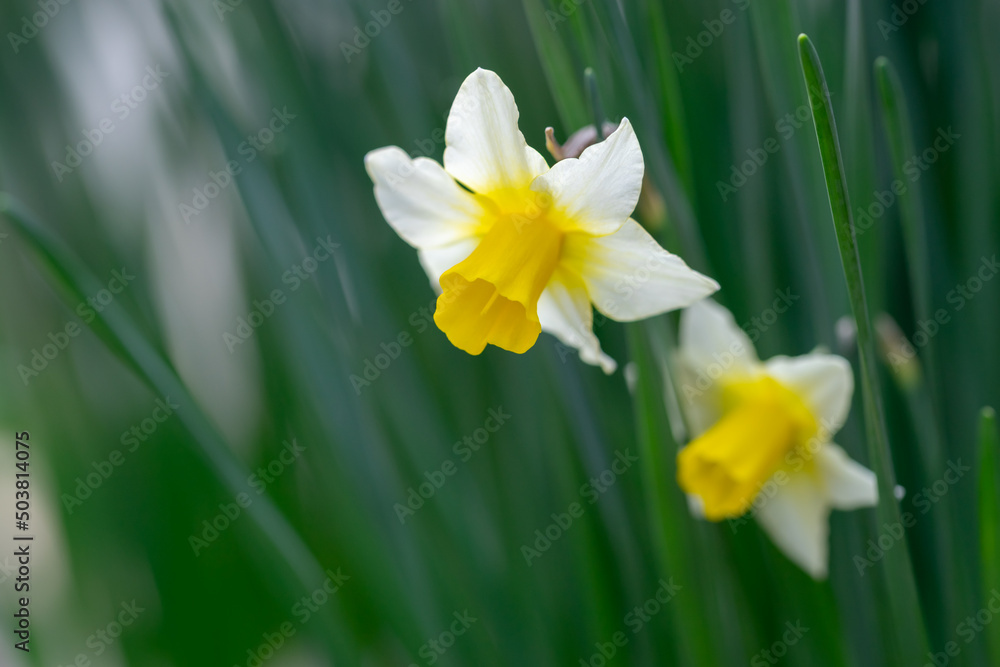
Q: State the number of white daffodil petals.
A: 12